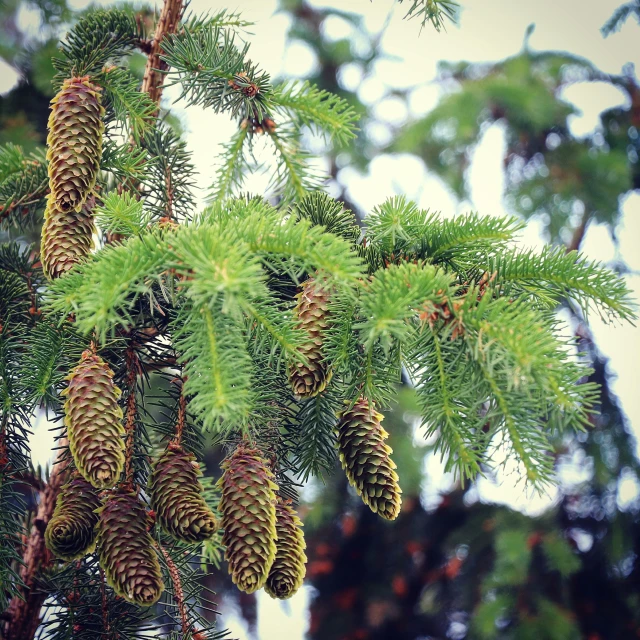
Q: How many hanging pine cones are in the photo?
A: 10